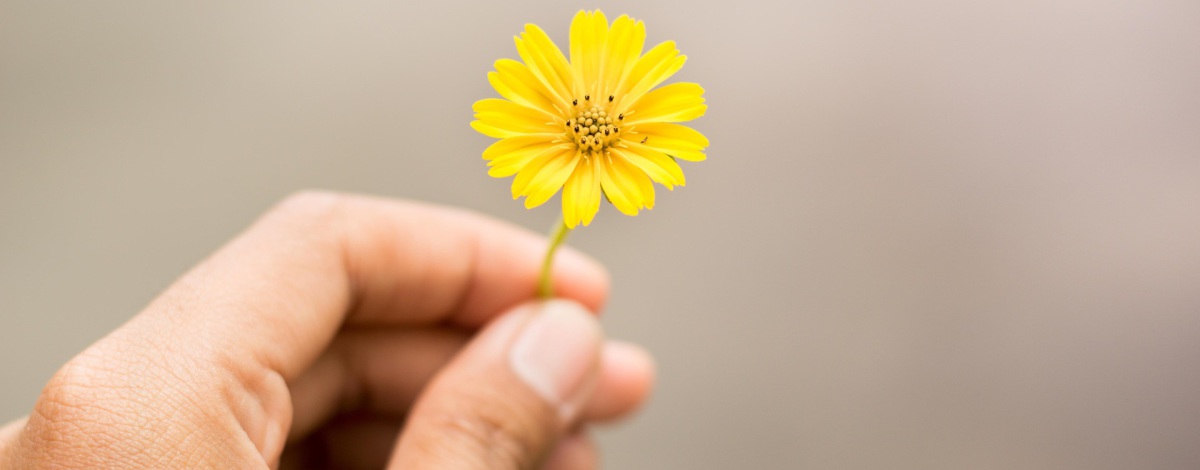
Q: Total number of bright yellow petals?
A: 13